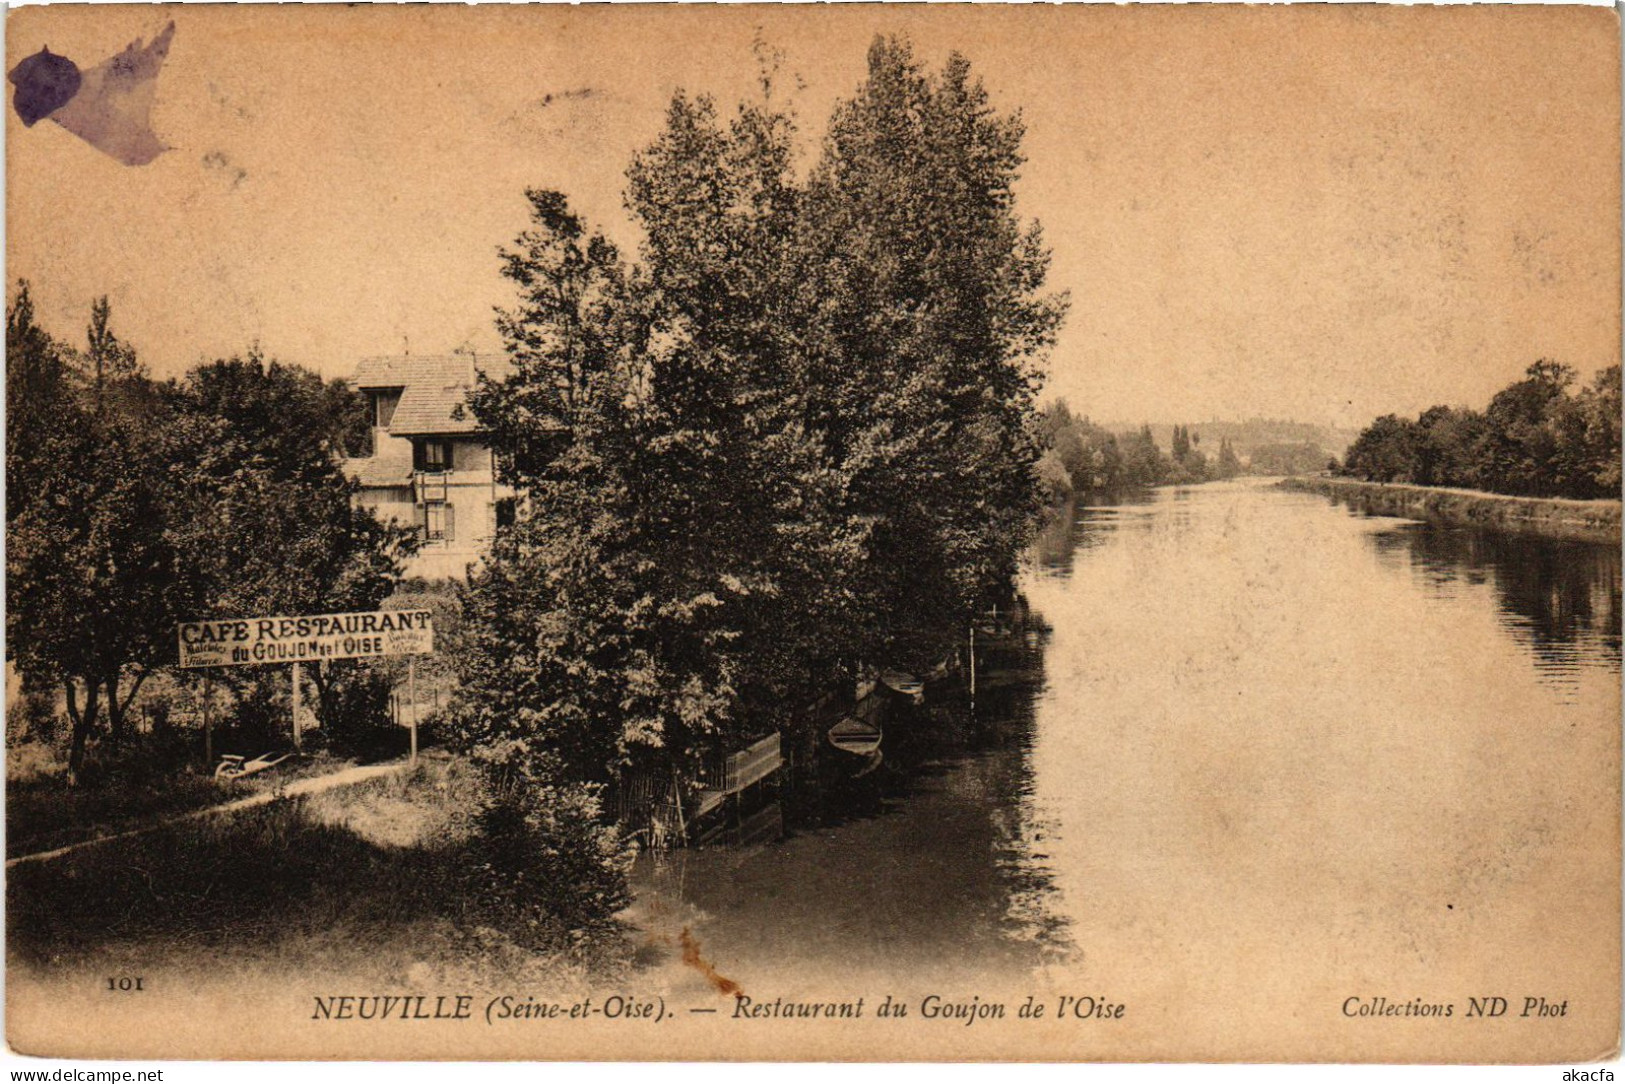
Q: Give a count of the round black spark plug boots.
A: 0